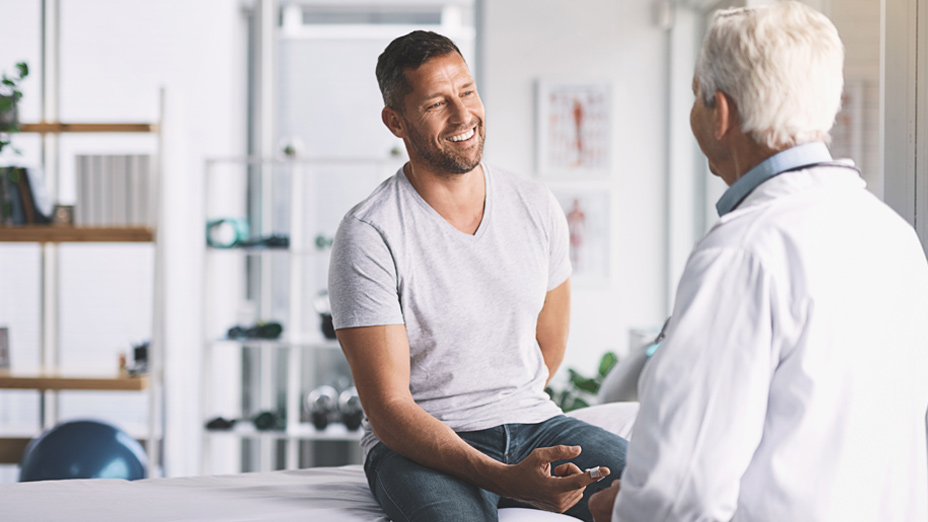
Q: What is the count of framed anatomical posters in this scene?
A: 2